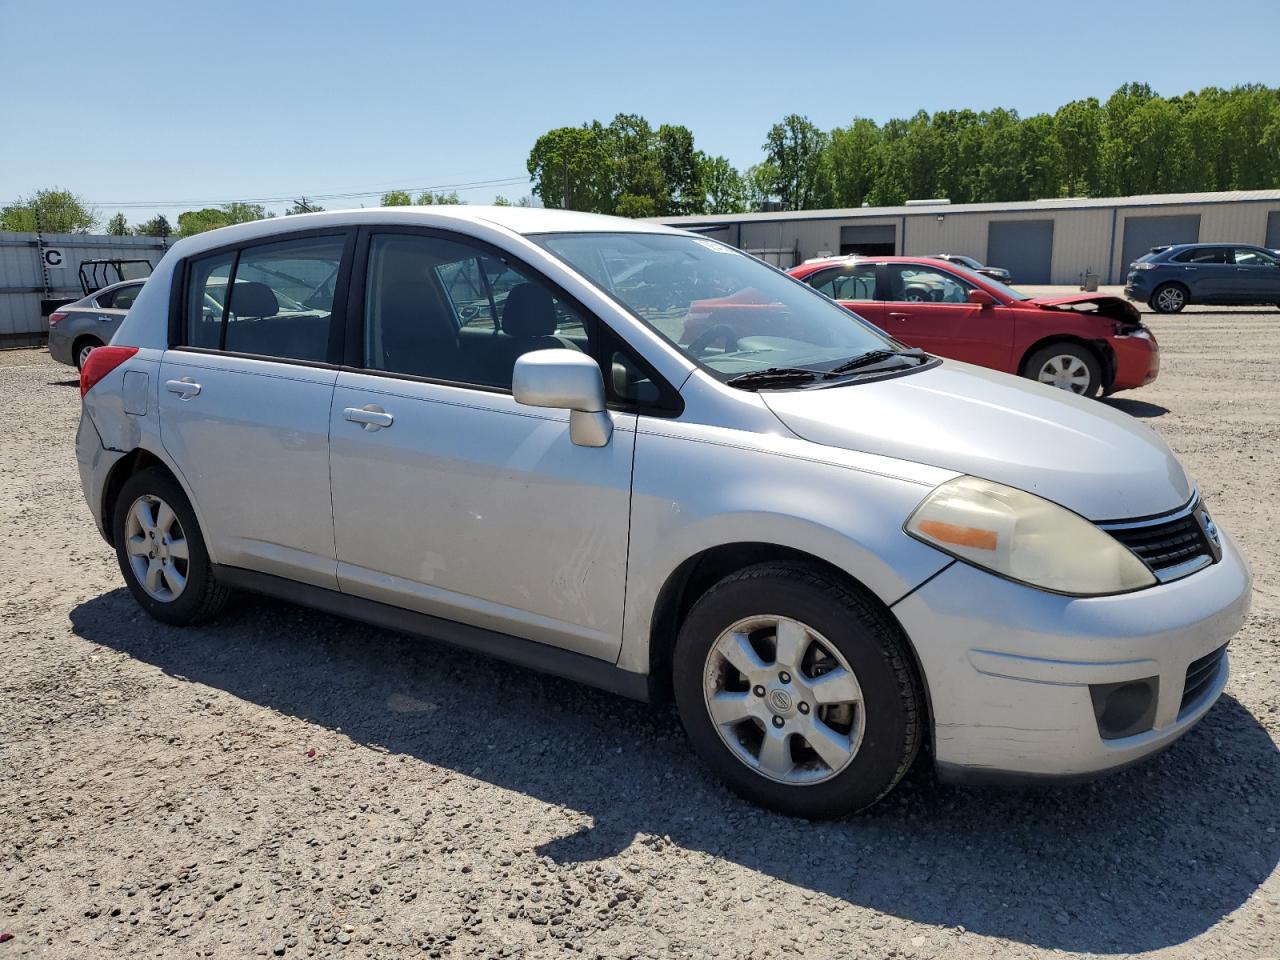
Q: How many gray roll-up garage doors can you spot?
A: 4